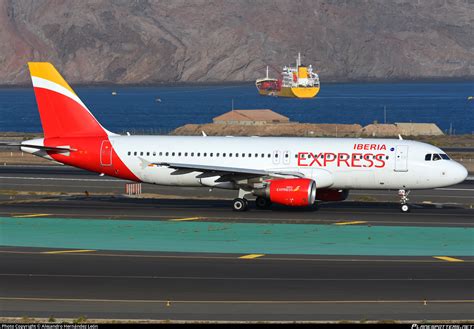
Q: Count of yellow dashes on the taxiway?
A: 6